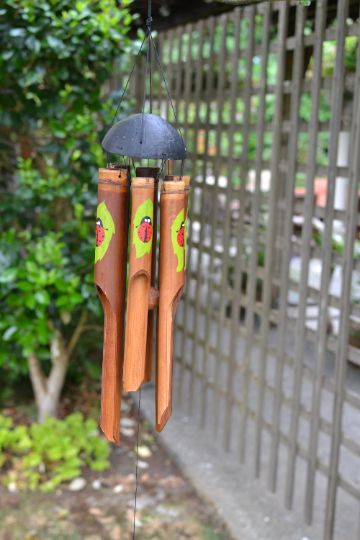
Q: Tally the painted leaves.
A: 3